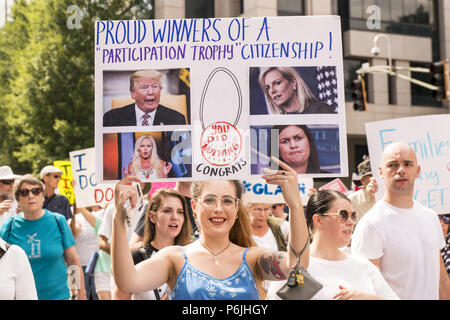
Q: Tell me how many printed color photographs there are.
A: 4